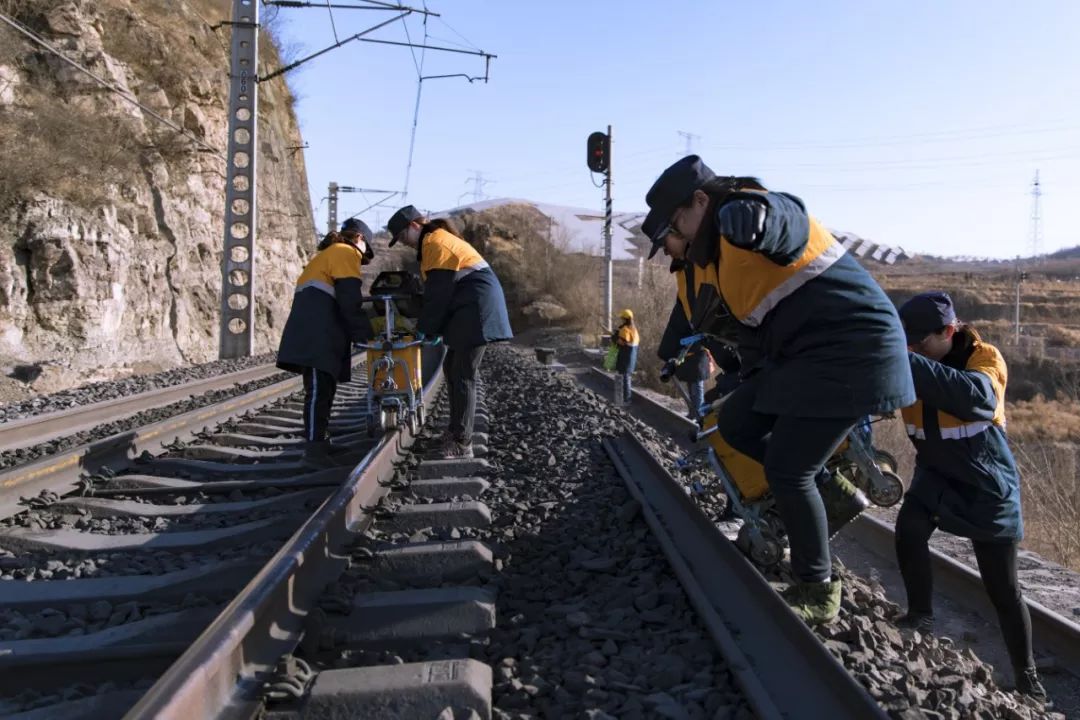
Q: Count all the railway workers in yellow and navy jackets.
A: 6